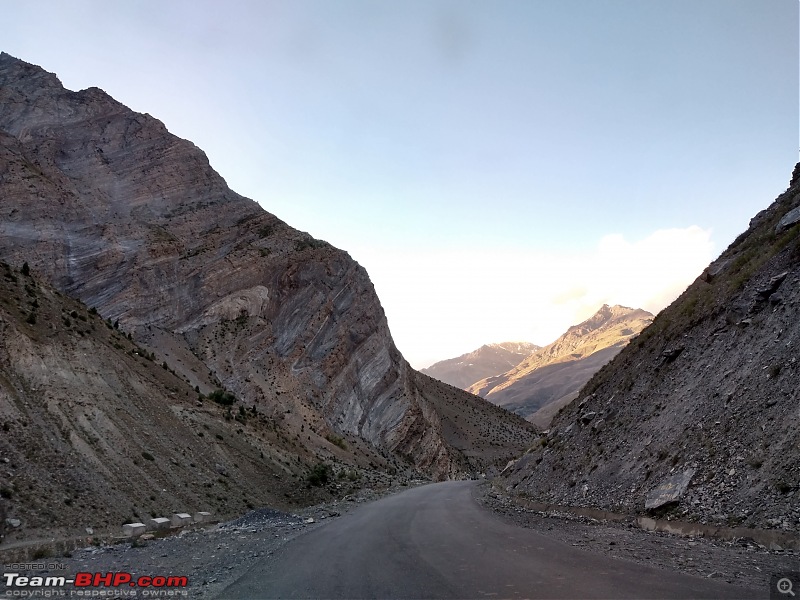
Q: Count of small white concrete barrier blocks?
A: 4